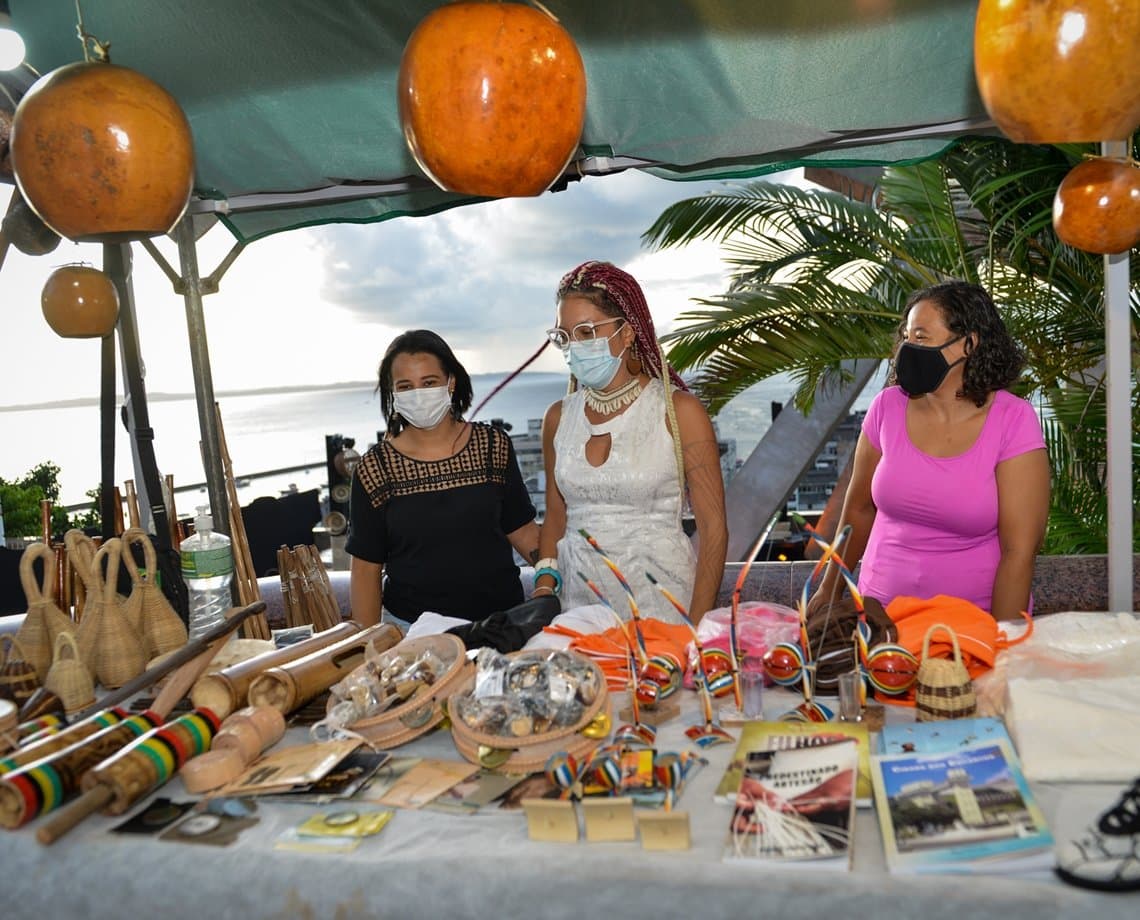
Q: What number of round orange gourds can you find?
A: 5